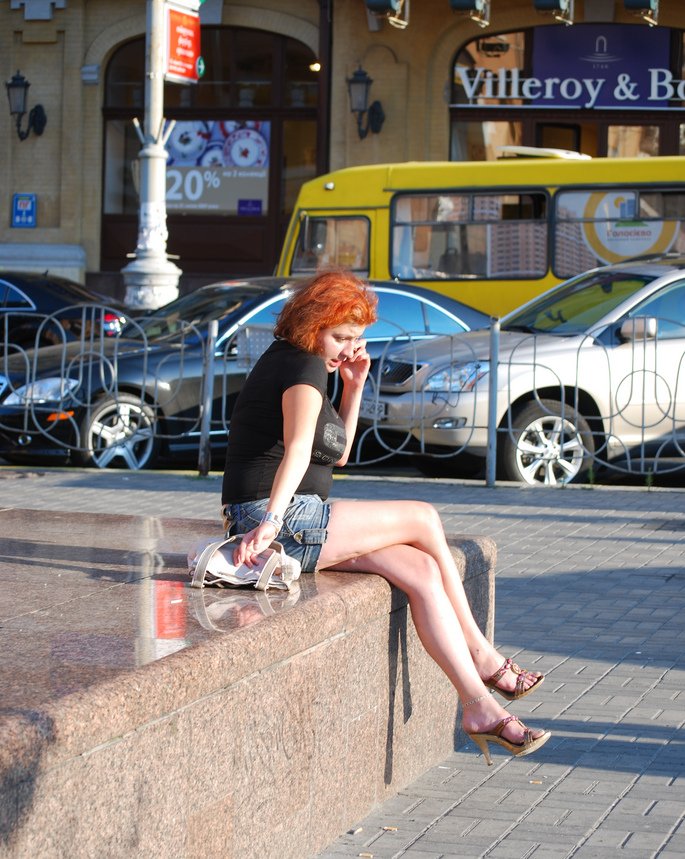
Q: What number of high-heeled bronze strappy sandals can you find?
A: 2